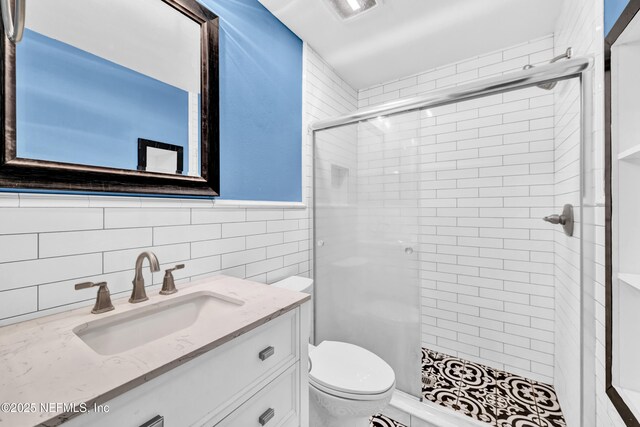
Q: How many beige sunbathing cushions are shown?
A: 0